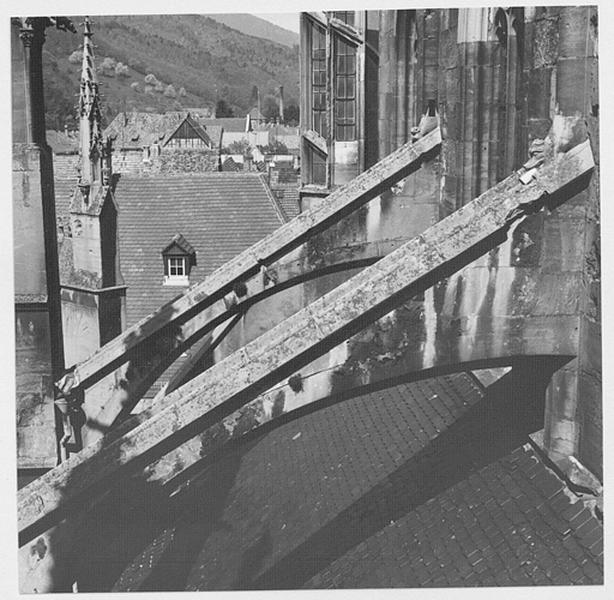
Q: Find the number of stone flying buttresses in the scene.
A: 2